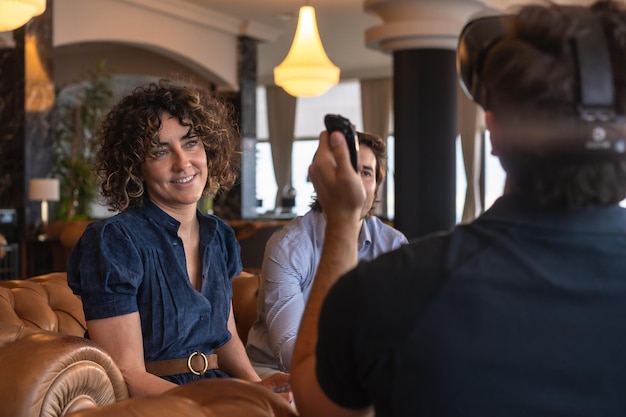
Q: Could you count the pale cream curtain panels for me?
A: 3